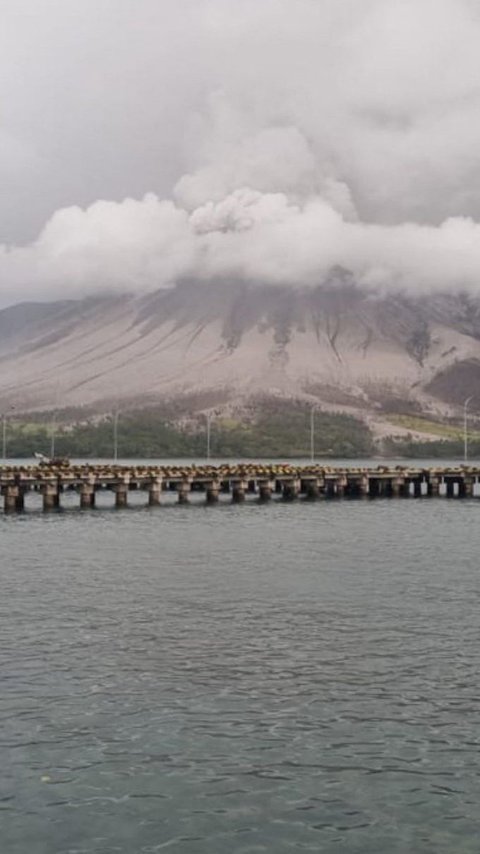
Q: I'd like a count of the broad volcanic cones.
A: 1